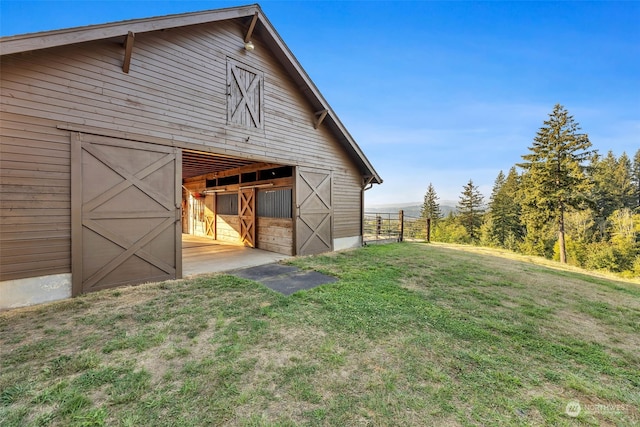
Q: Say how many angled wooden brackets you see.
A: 4